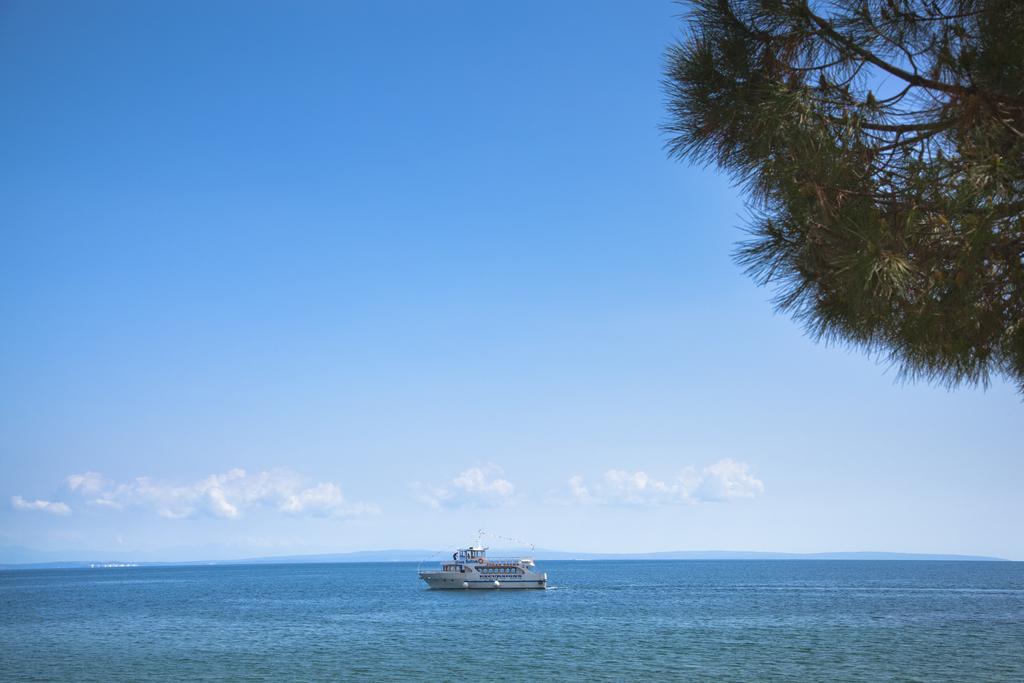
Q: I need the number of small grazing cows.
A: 0